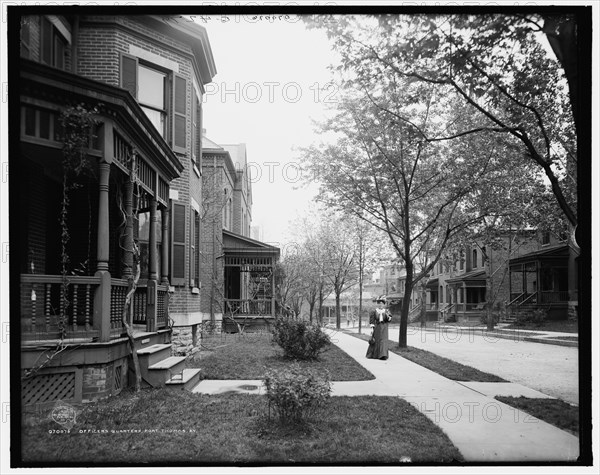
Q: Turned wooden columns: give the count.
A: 4